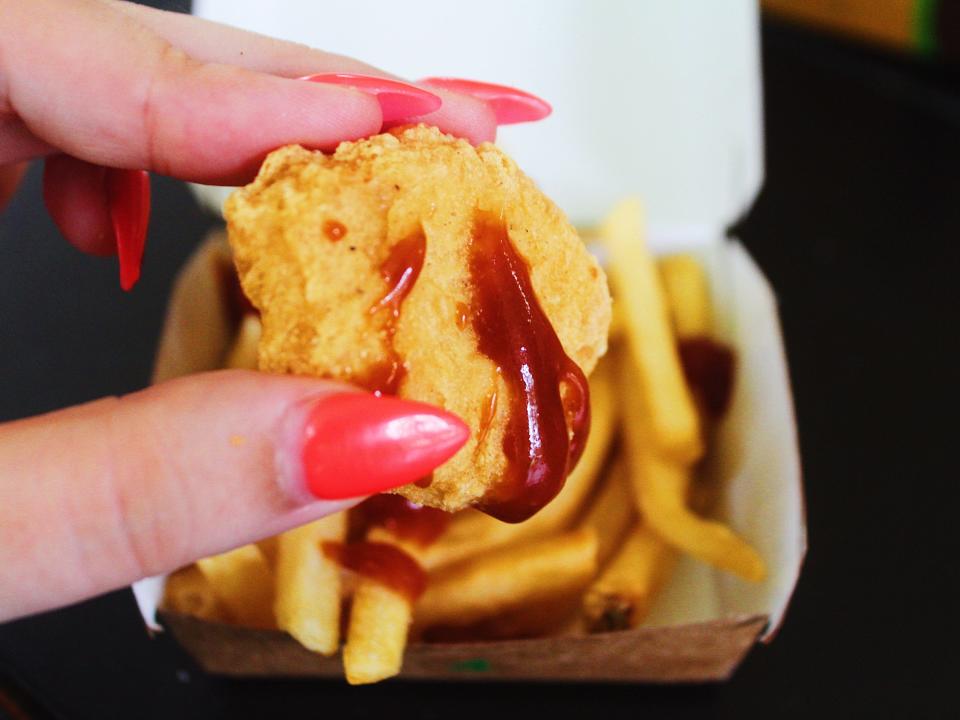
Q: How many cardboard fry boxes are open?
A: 1